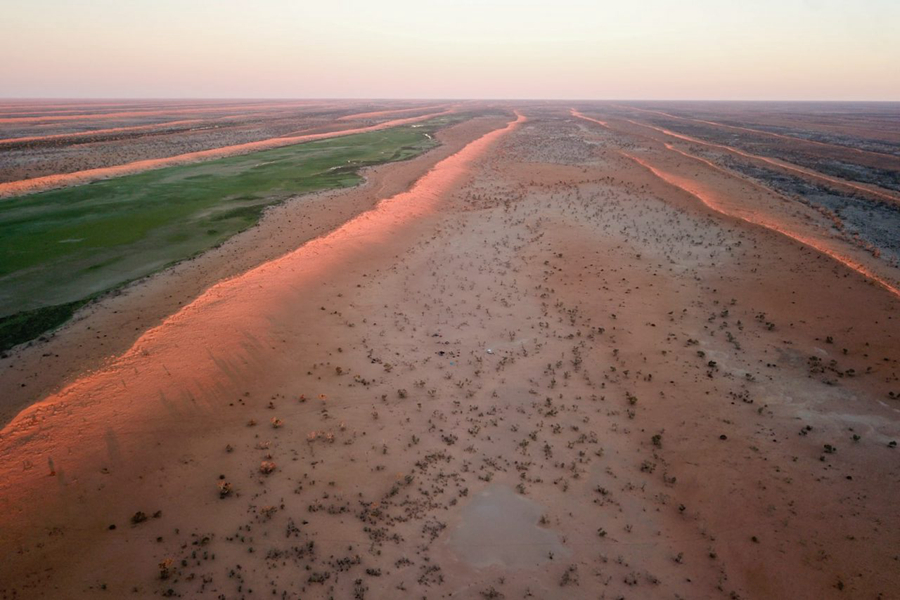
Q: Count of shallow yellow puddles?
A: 0